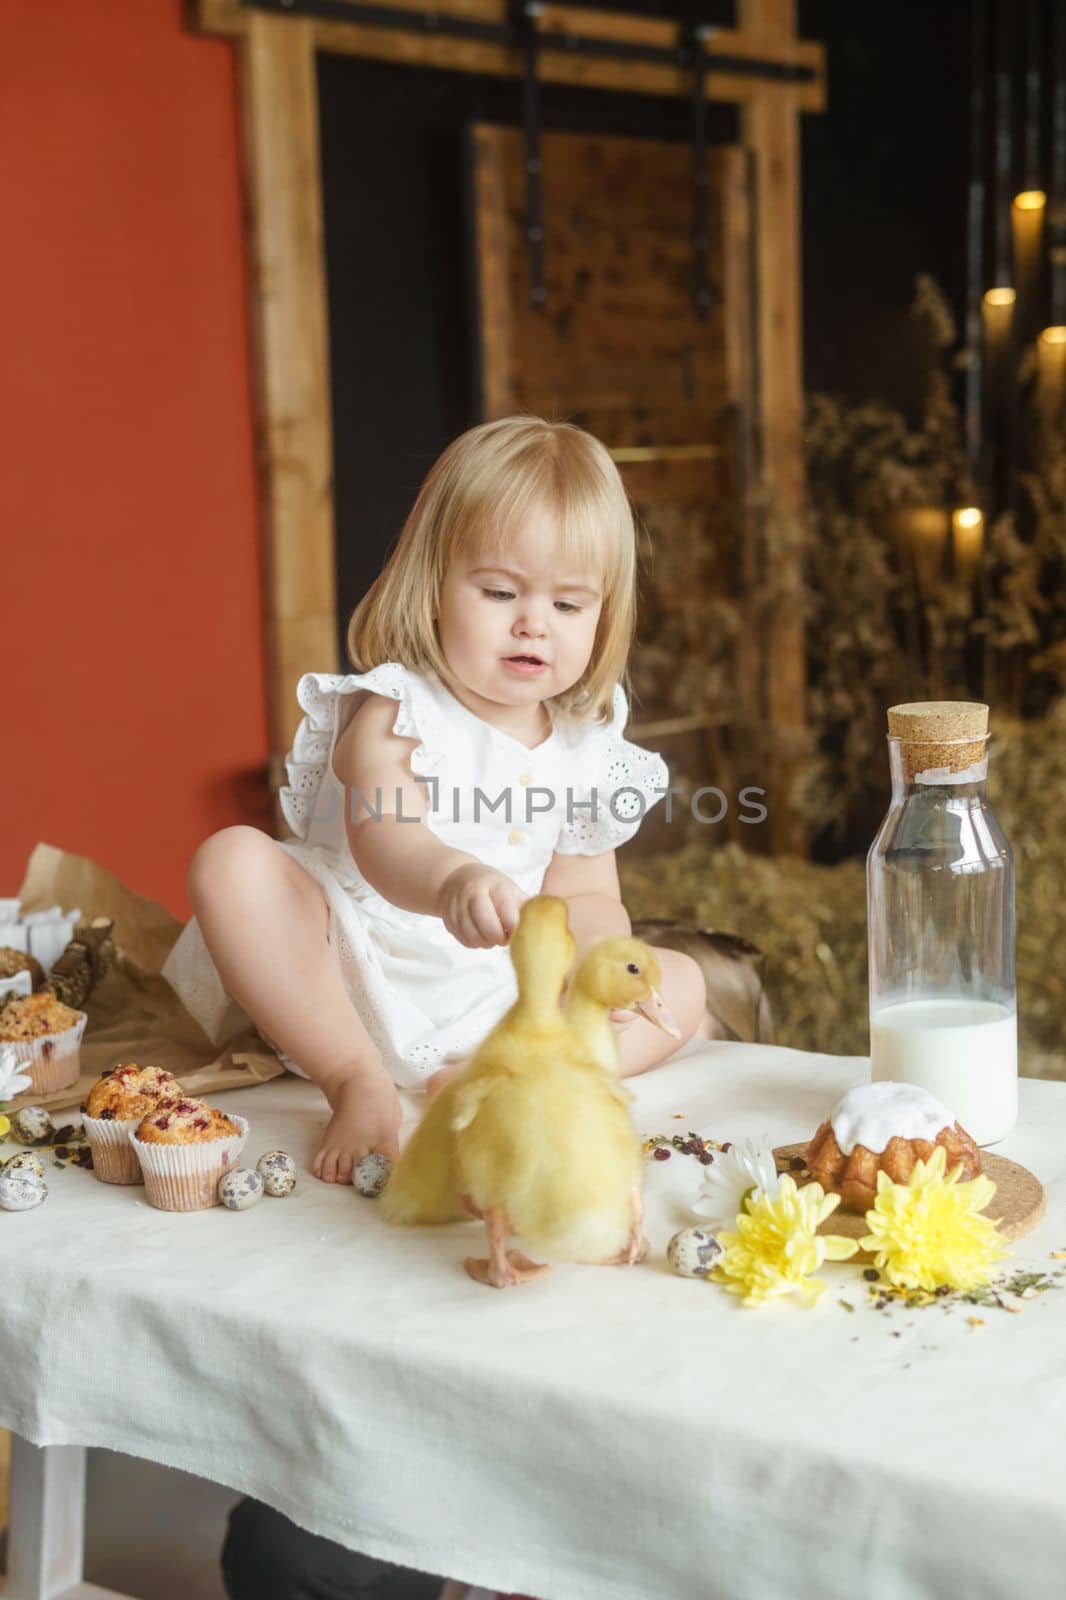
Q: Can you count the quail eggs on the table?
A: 7